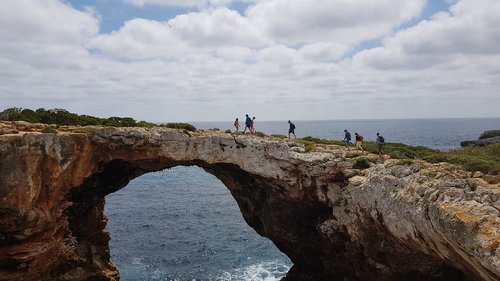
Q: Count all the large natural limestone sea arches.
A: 1